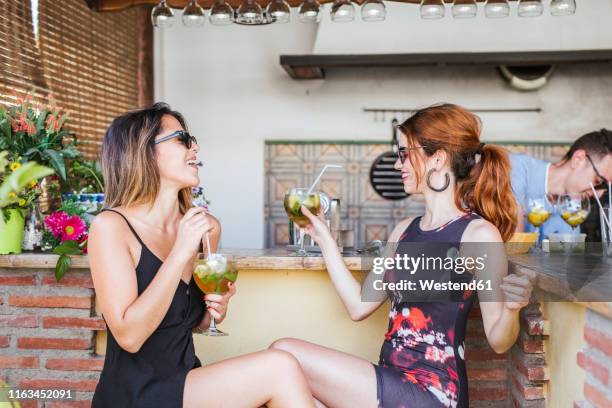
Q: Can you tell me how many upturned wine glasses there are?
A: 13